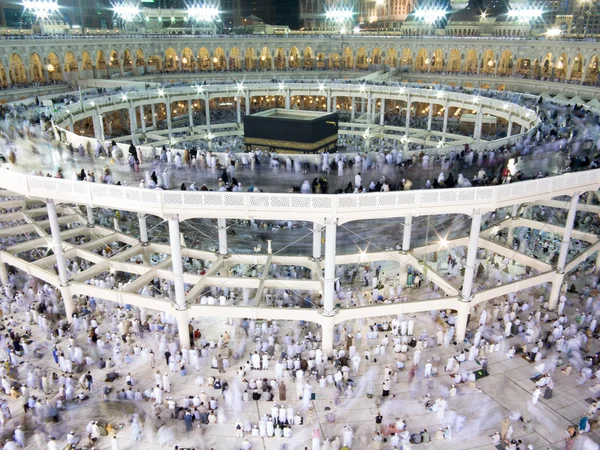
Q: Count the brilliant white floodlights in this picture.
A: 6